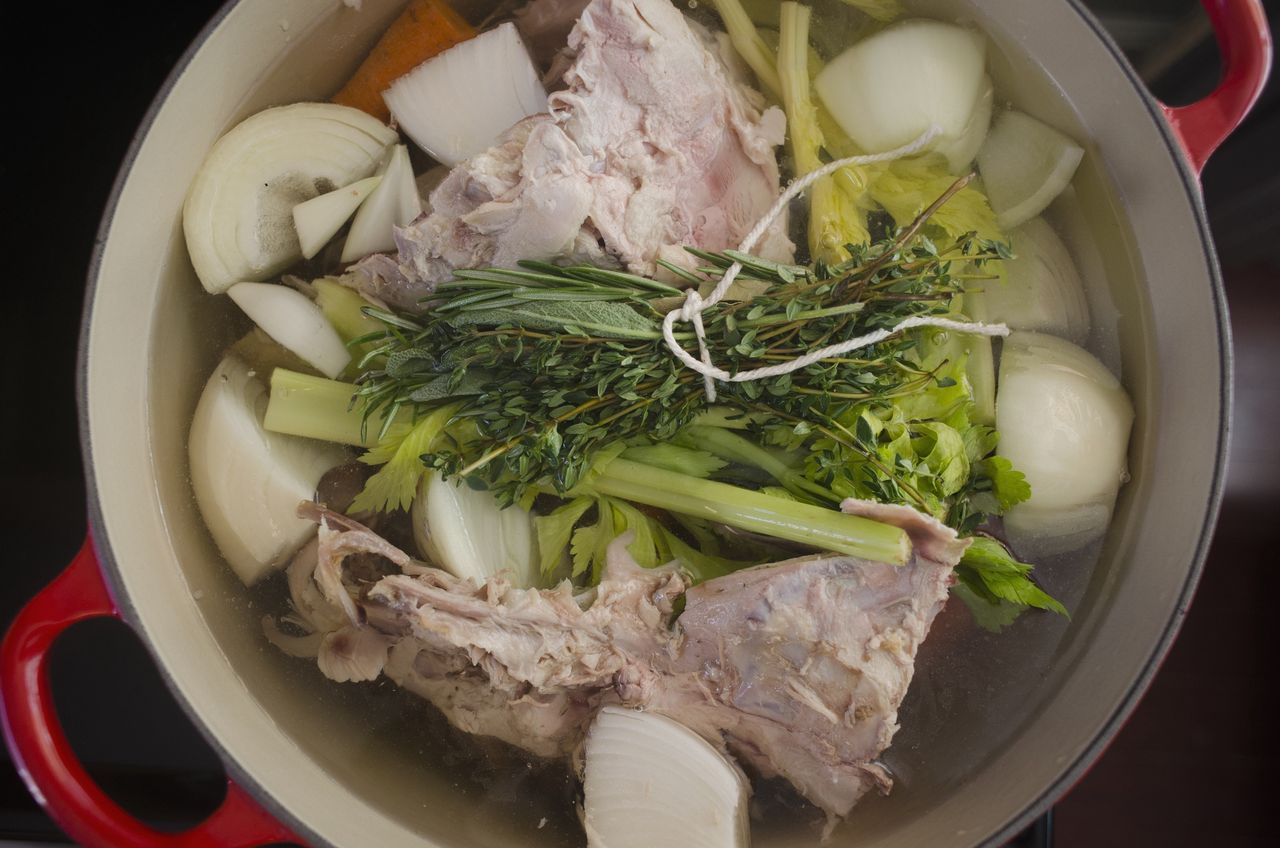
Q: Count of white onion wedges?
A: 12